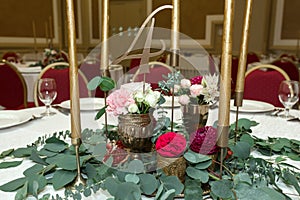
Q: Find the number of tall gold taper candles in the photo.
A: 5